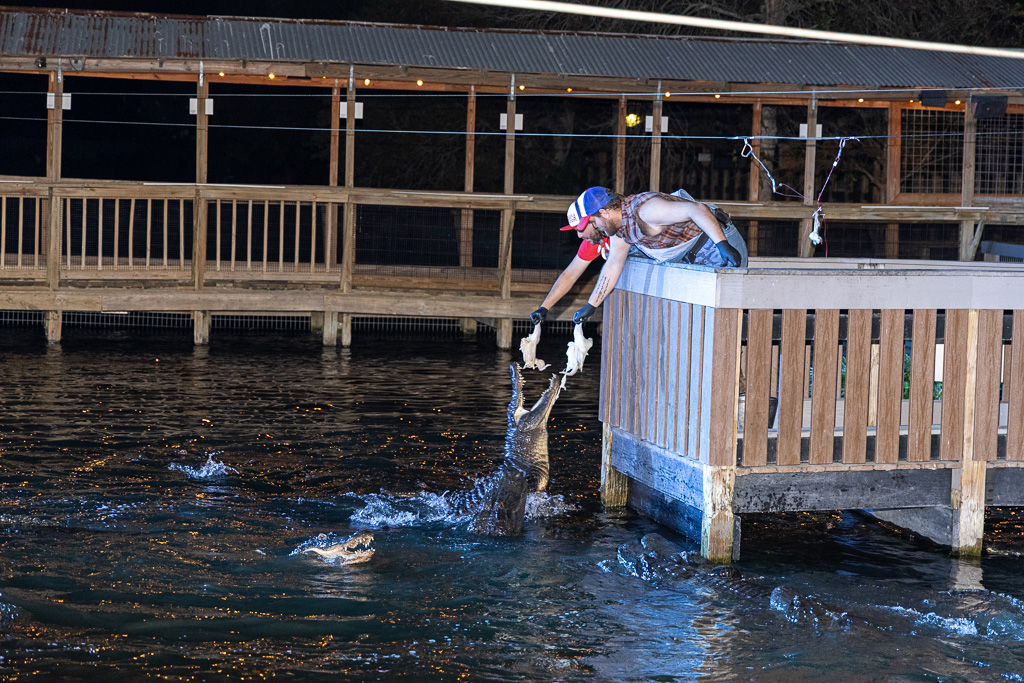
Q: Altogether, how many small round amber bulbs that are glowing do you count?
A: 12